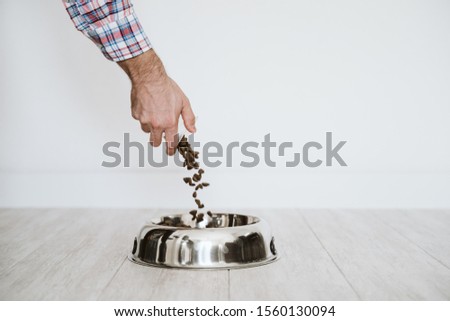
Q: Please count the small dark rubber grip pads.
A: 2